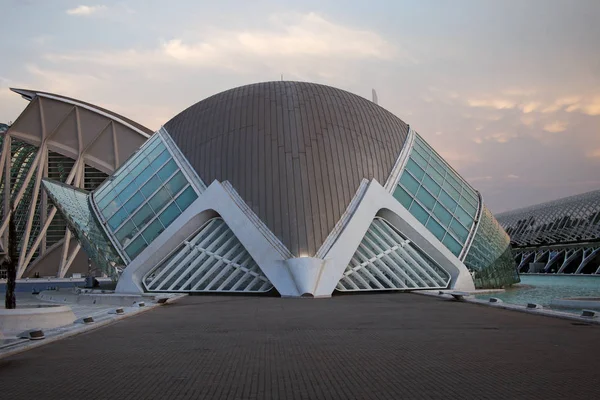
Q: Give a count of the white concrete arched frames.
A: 2